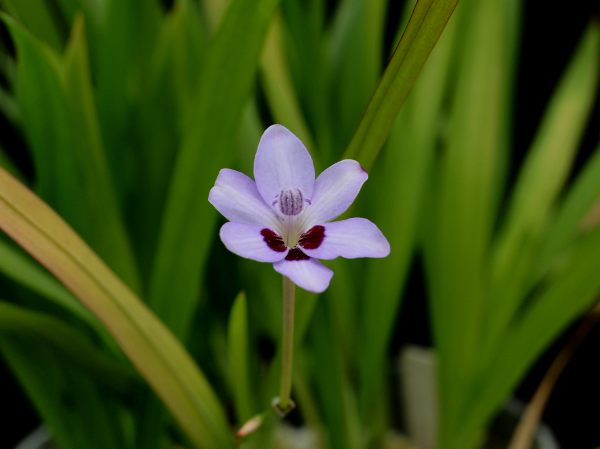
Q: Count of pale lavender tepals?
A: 6